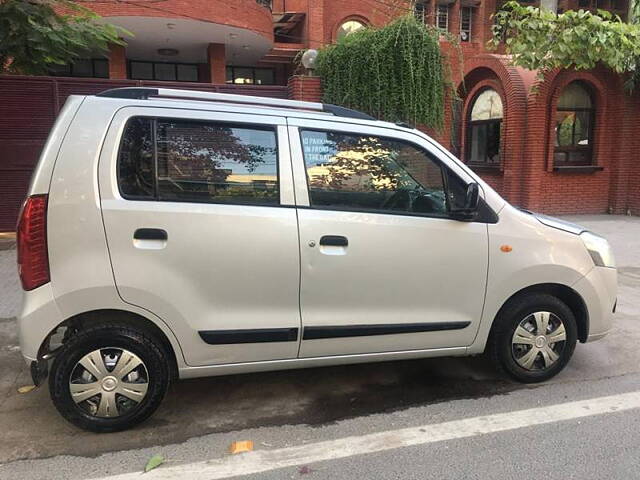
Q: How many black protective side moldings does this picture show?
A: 2